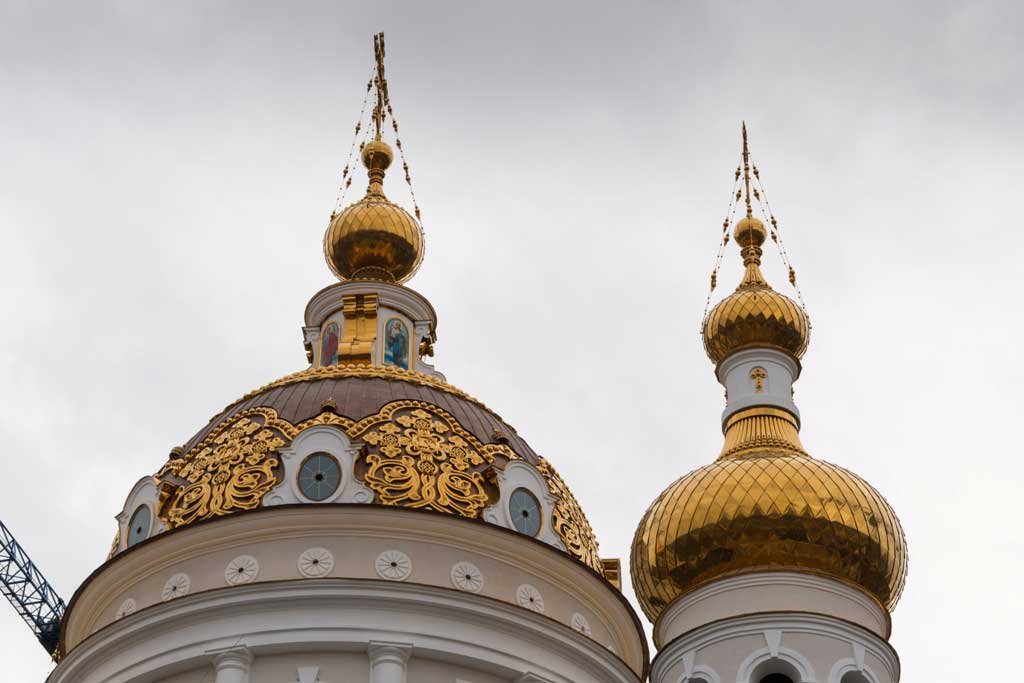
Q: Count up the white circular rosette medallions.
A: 8